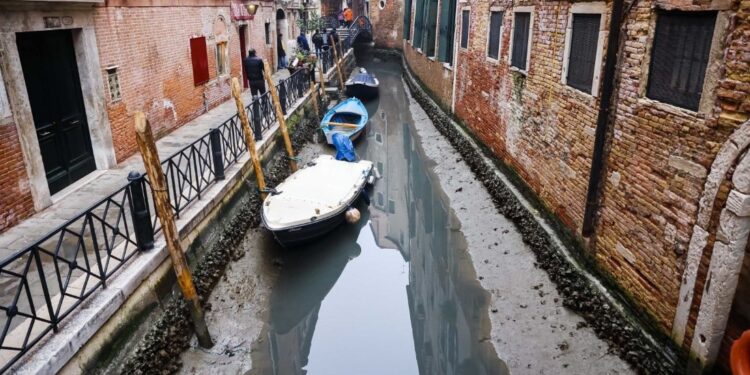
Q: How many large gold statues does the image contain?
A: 0